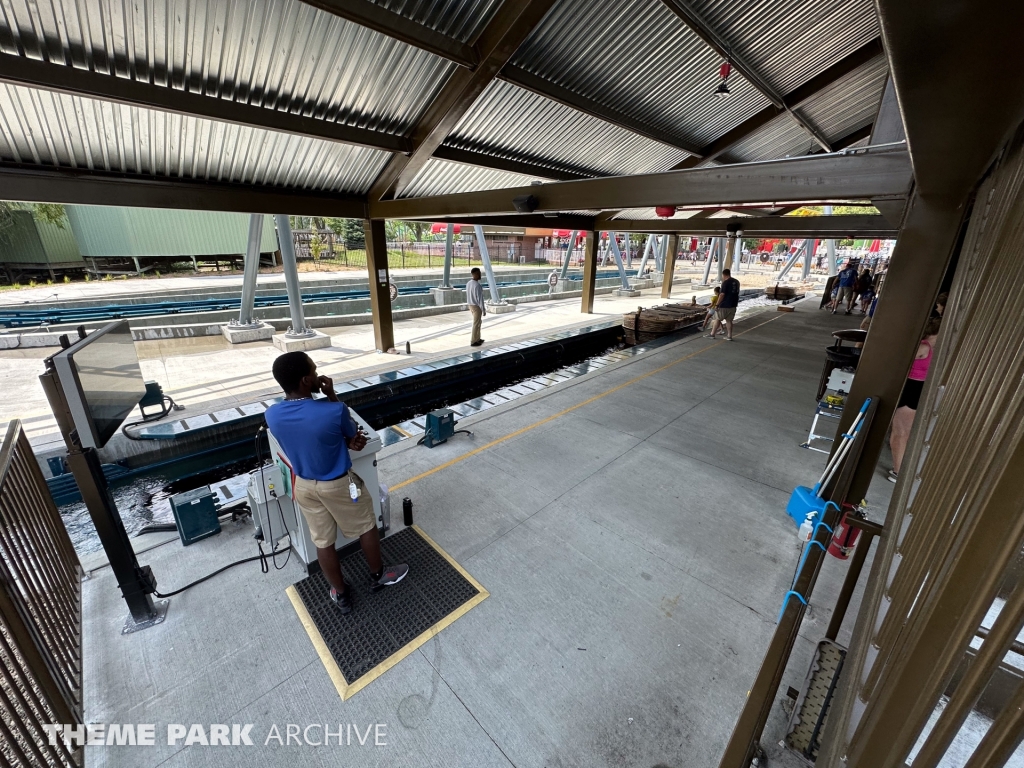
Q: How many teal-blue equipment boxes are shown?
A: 3